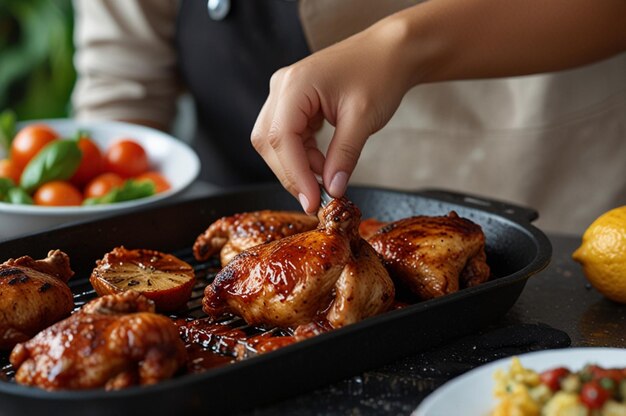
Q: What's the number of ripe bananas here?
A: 0